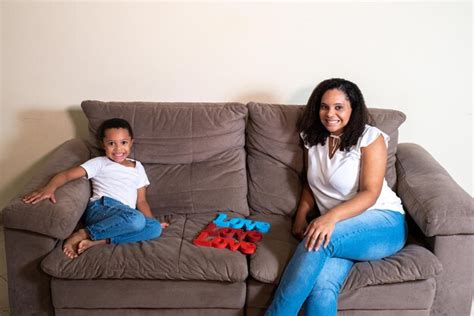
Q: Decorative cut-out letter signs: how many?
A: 3